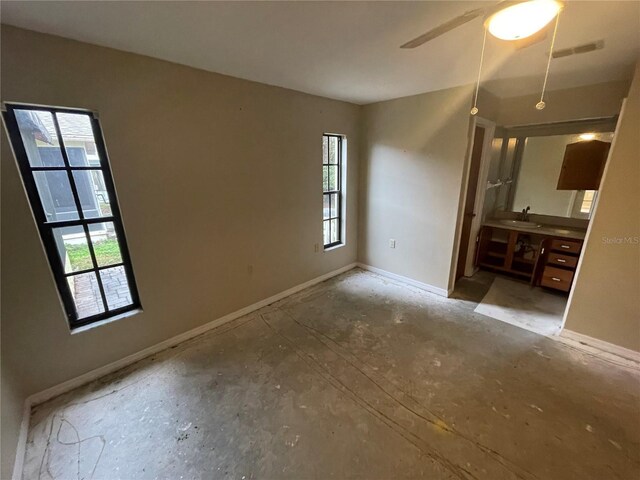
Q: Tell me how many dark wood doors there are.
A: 1